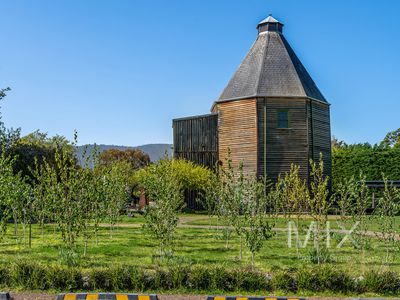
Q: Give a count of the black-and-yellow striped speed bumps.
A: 2